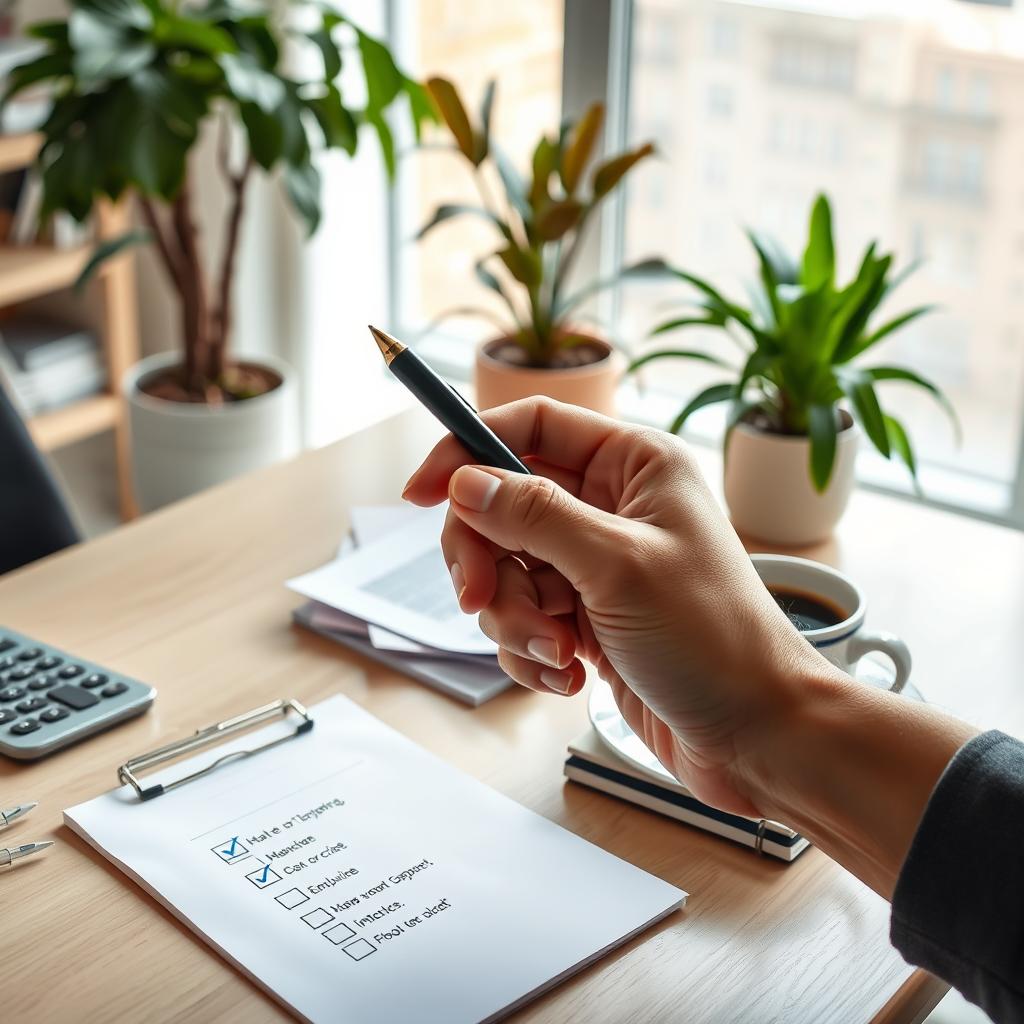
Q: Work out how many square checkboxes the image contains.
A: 6